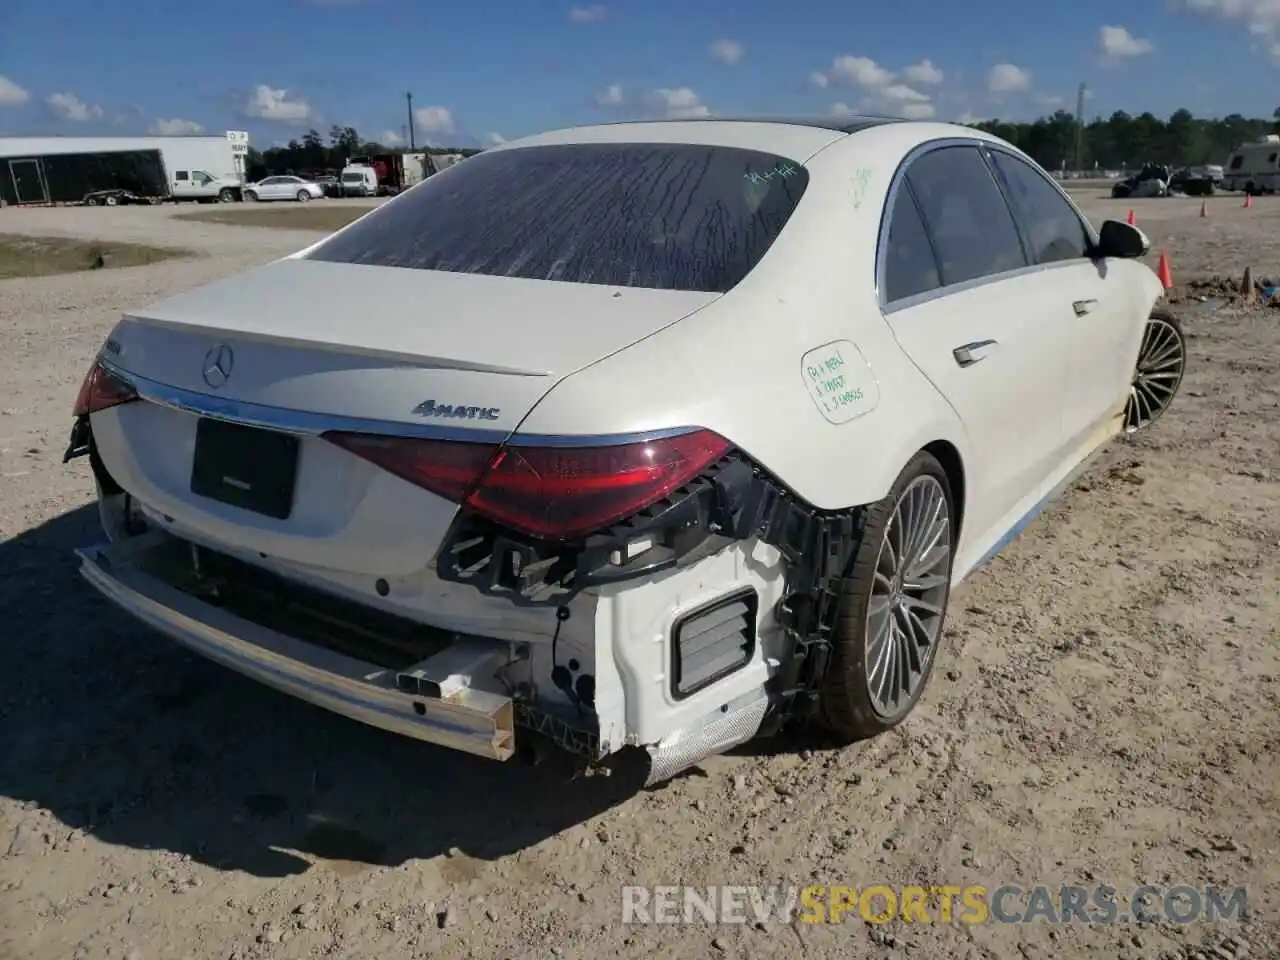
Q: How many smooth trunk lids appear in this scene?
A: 1